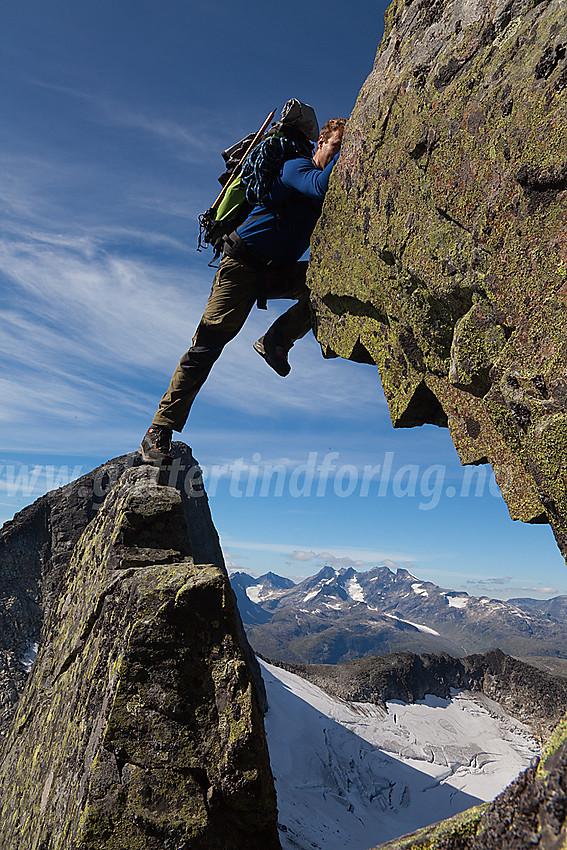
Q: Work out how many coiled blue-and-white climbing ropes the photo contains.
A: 1